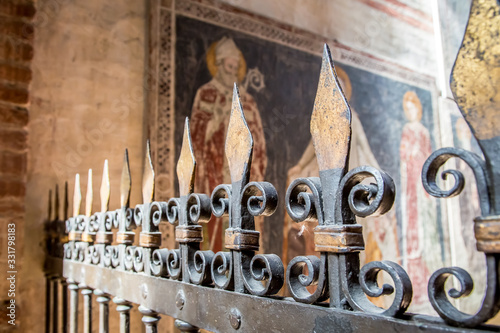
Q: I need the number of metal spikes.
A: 12